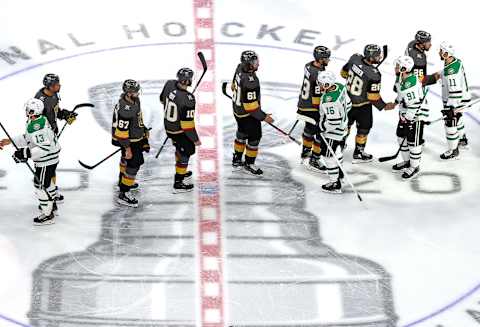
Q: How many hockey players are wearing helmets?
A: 11